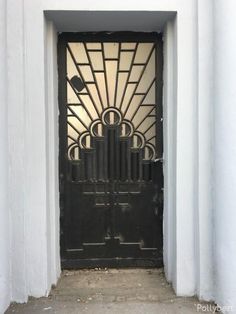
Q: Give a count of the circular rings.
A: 7